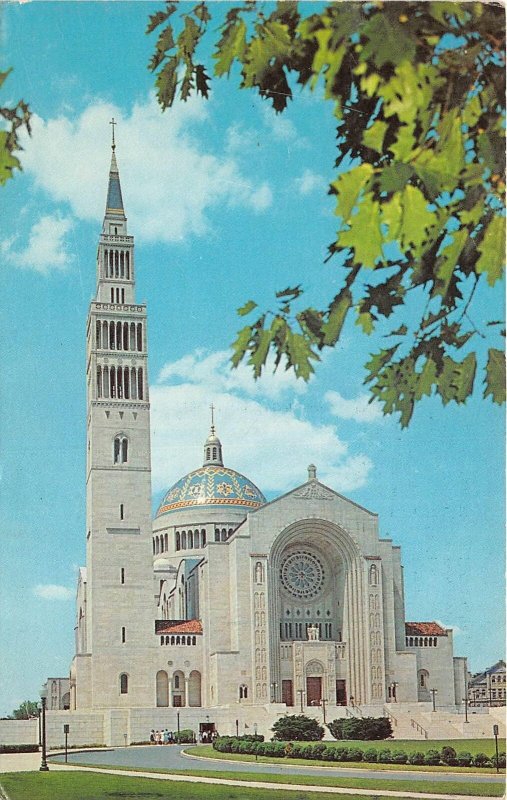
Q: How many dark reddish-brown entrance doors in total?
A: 3